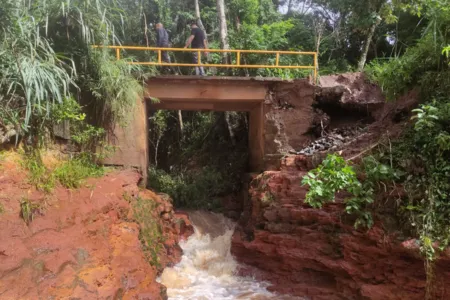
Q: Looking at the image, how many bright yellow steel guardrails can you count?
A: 1